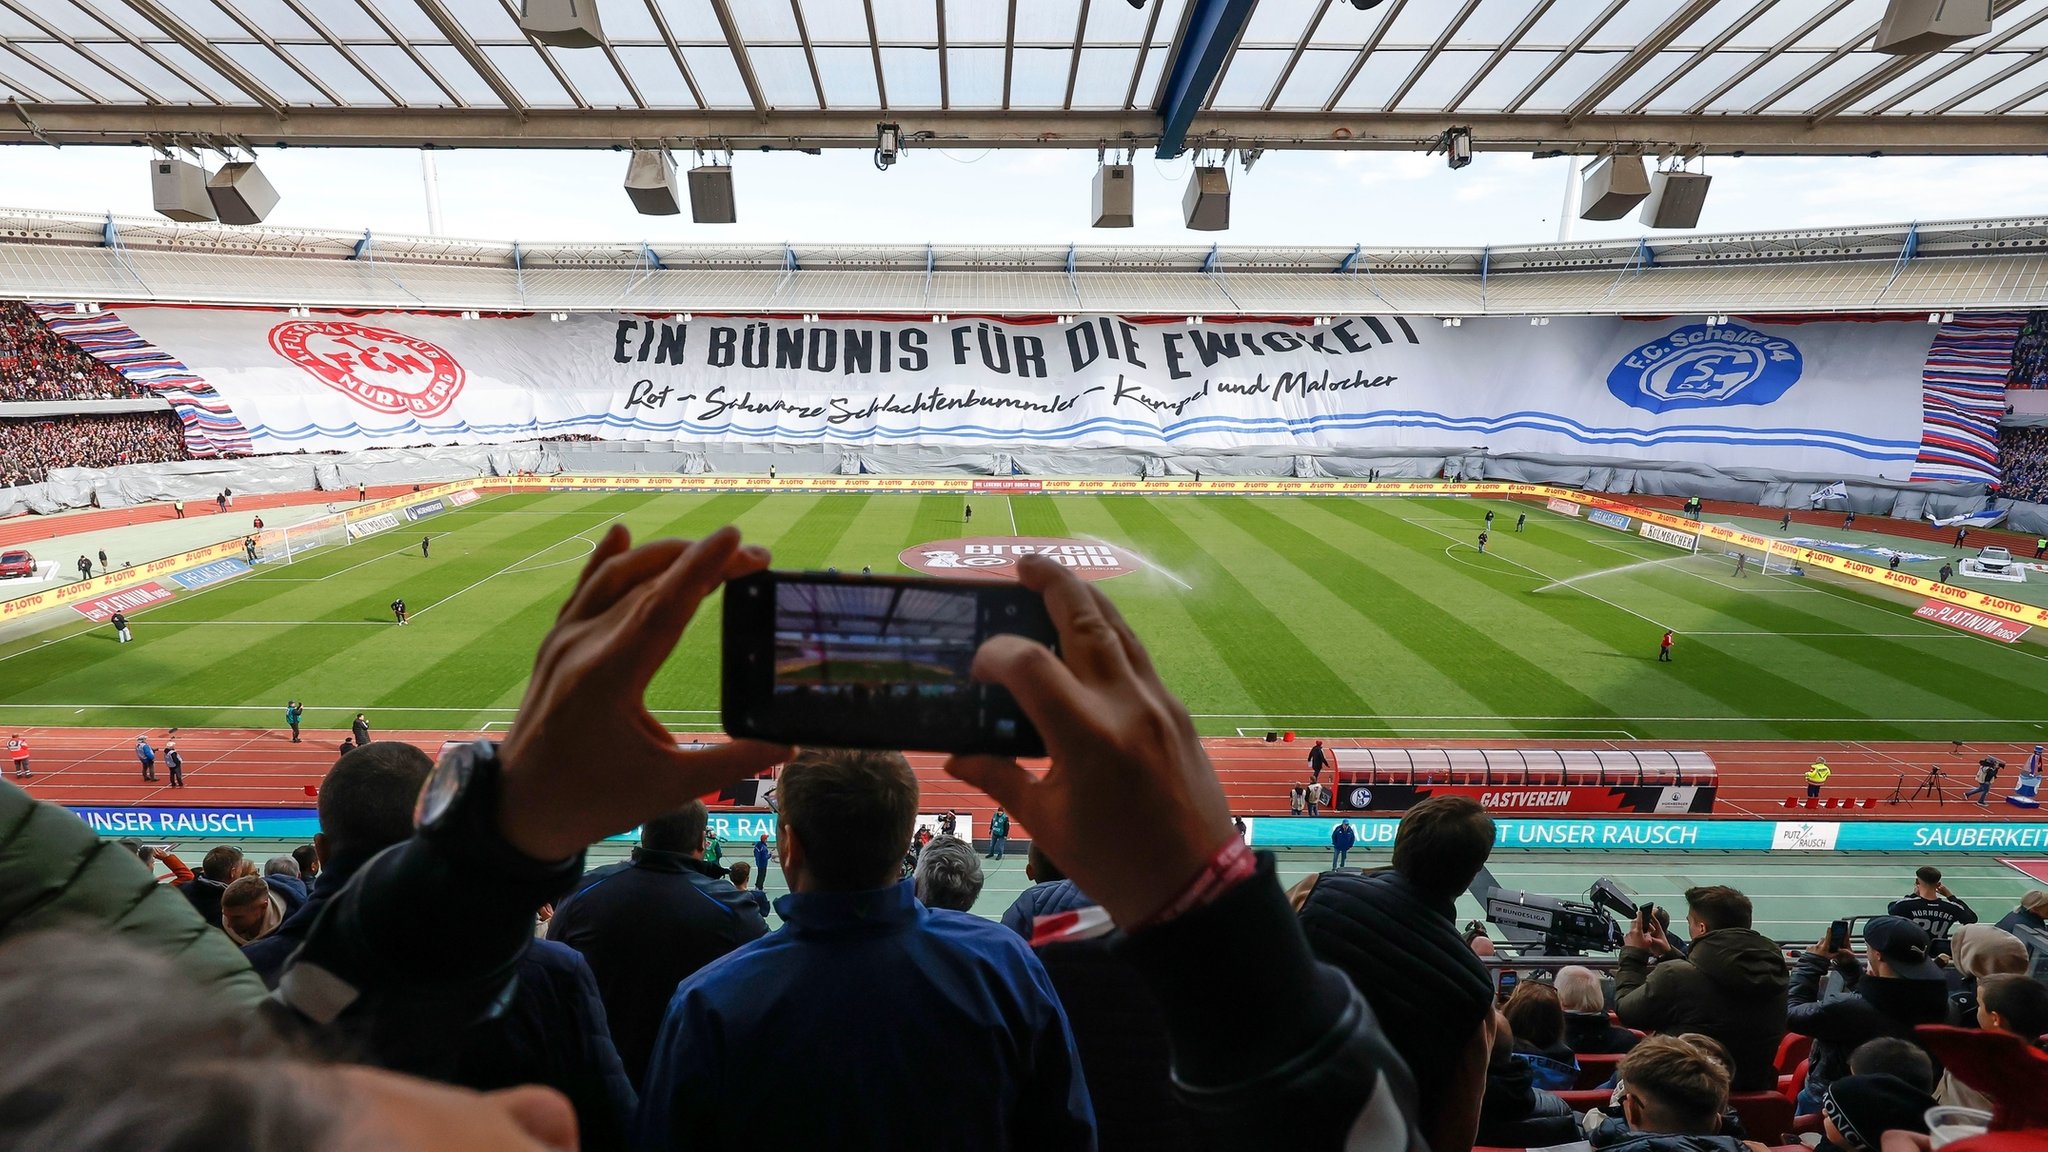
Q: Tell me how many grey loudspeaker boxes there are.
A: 10